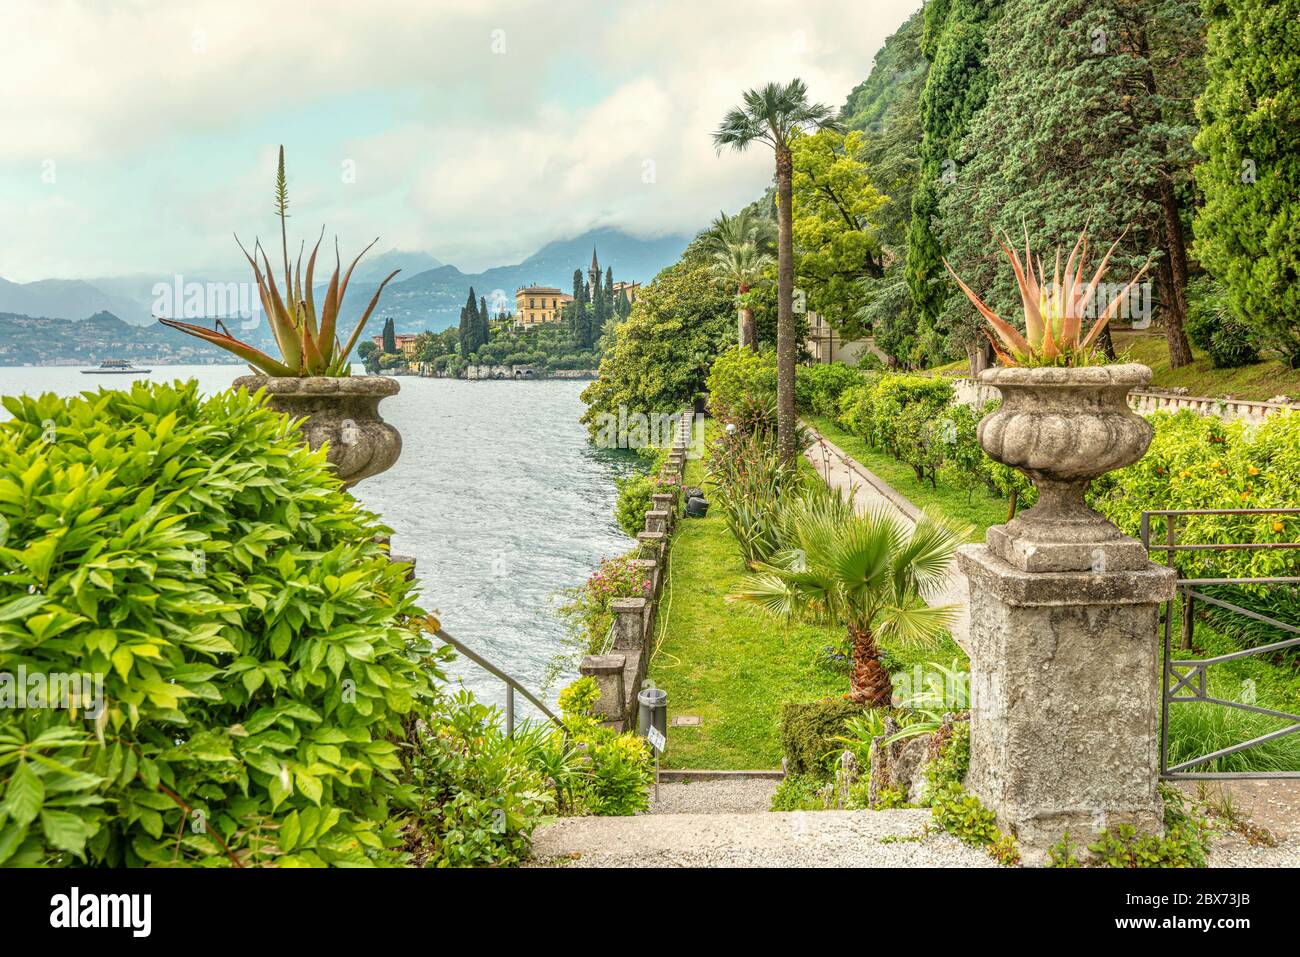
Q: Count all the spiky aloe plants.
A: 2